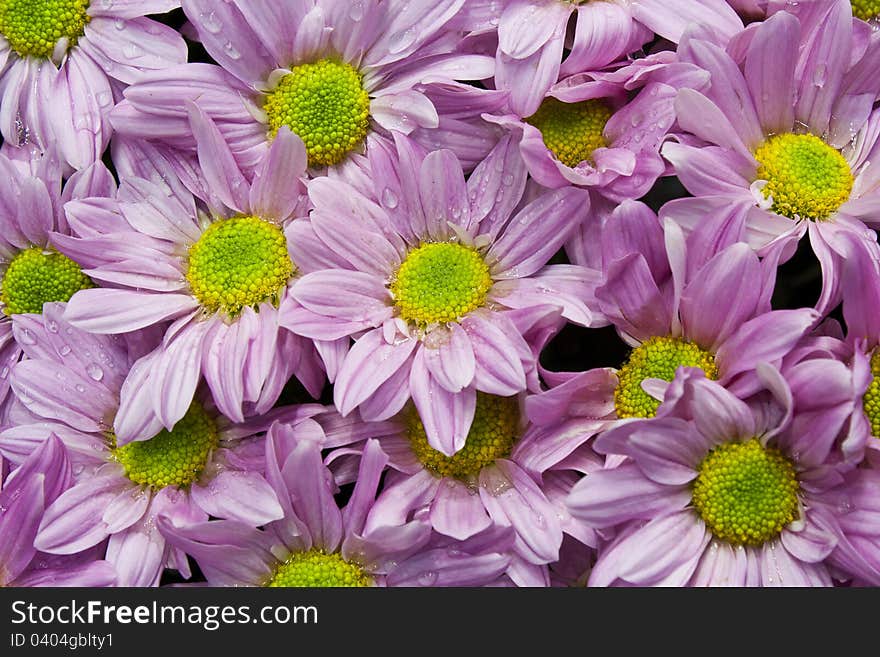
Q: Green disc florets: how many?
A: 14